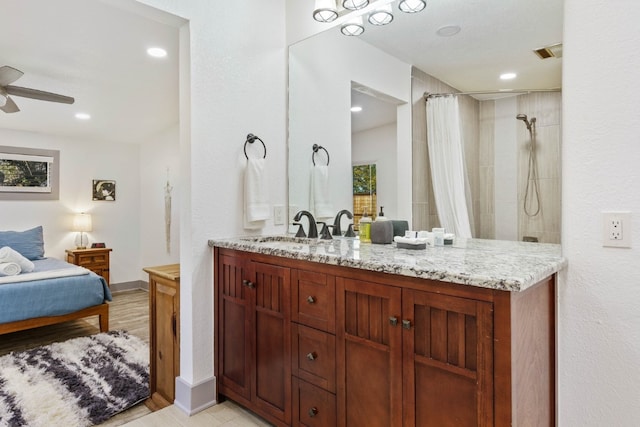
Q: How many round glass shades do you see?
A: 5